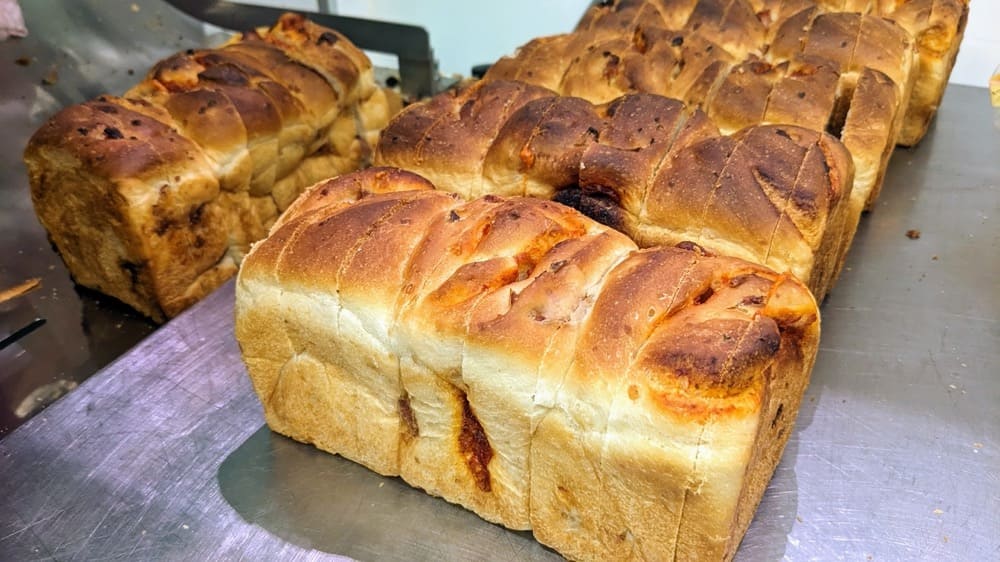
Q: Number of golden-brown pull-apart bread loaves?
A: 6